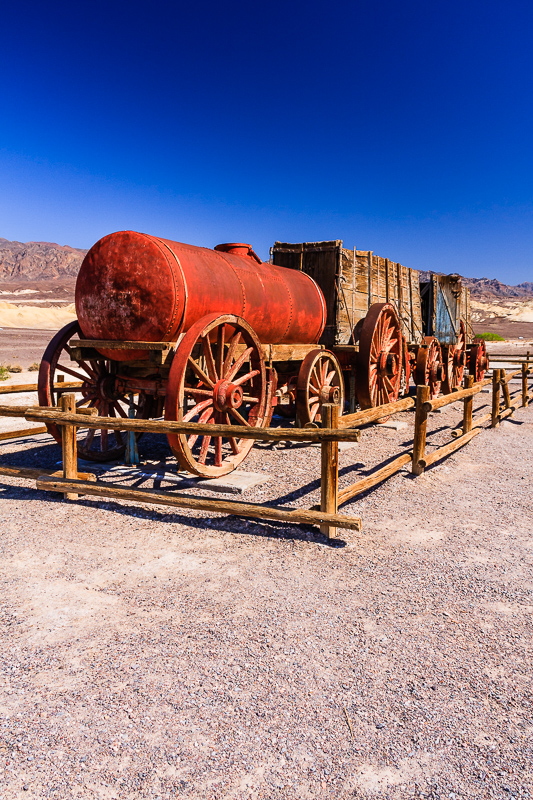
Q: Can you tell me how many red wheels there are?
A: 7